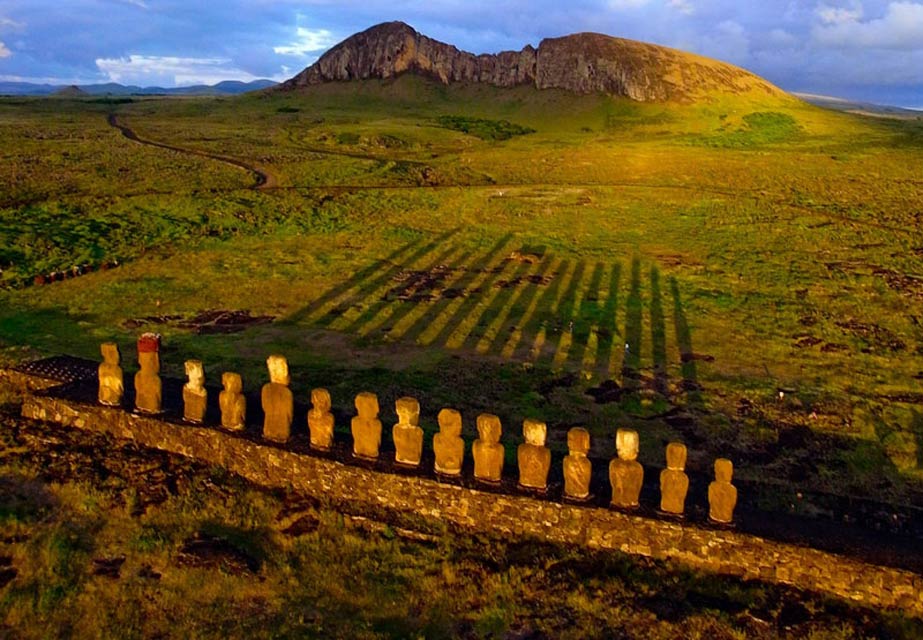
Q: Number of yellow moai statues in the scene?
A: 15